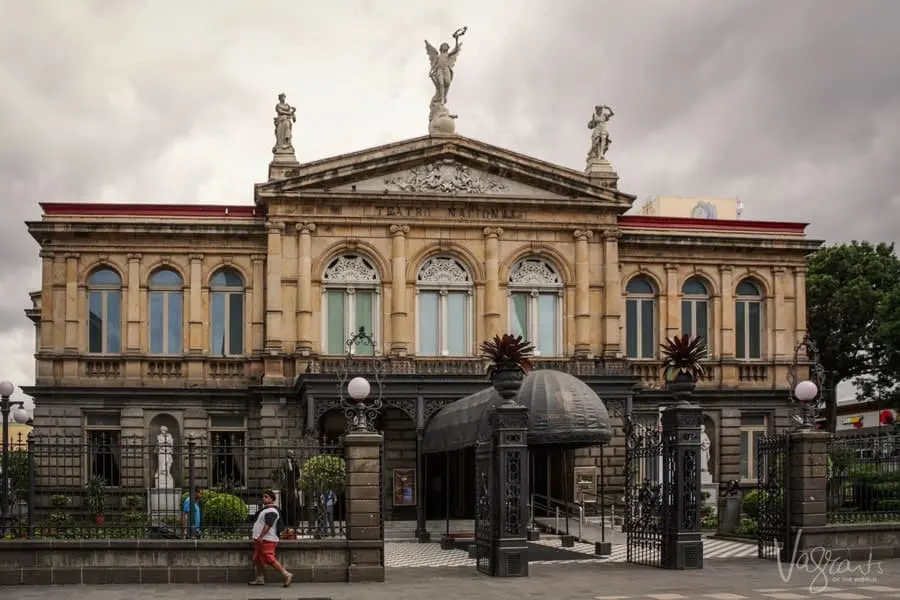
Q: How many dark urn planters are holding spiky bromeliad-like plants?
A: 2